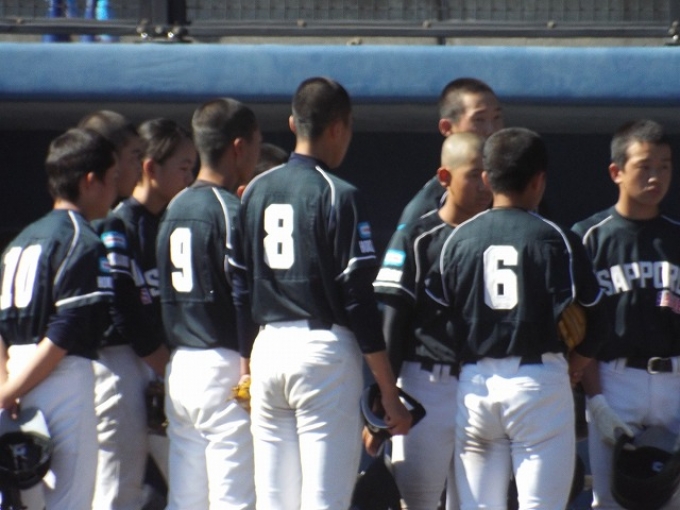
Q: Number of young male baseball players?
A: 10